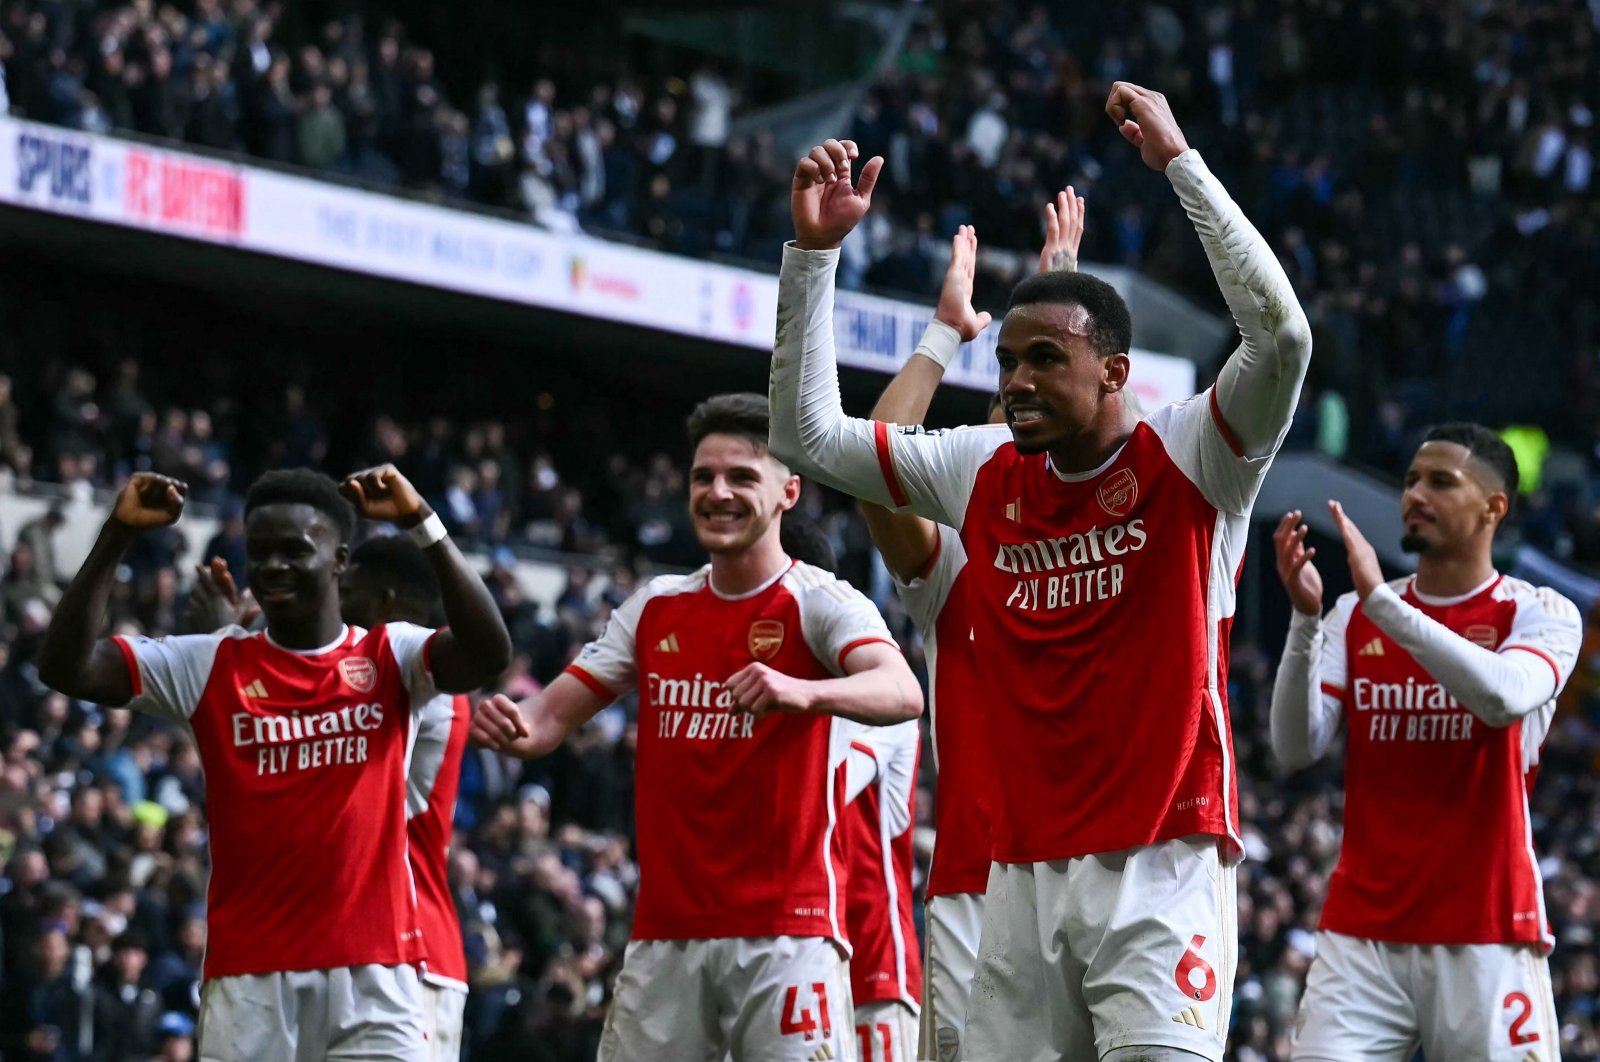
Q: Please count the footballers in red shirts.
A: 7